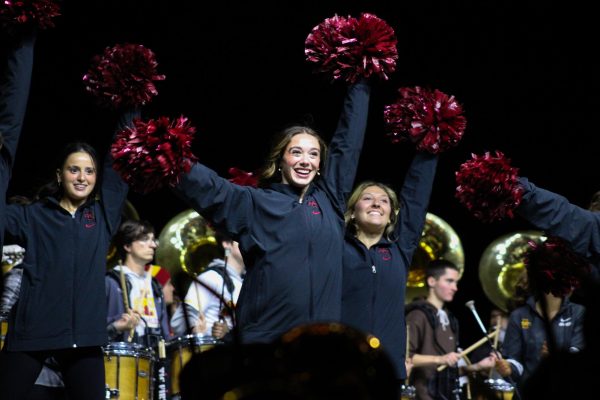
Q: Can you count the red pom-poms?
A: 8